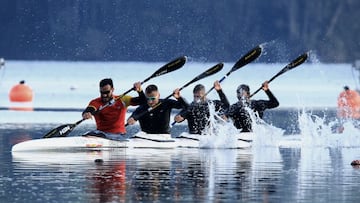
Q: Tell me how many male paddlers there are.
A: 4